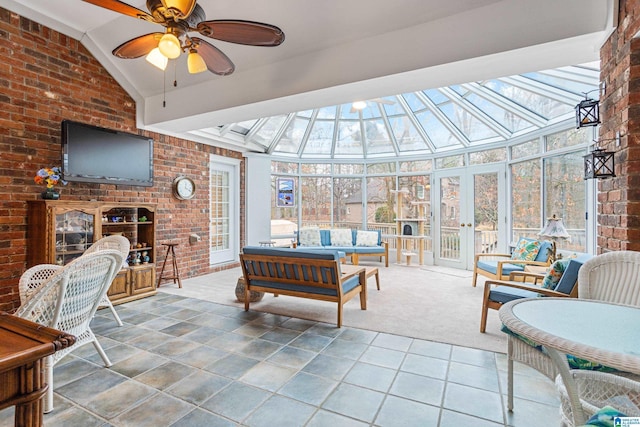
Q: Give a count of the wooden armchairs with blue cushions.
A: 2